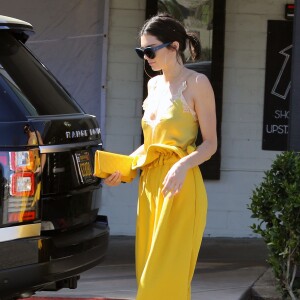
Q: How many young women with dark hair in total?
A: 1